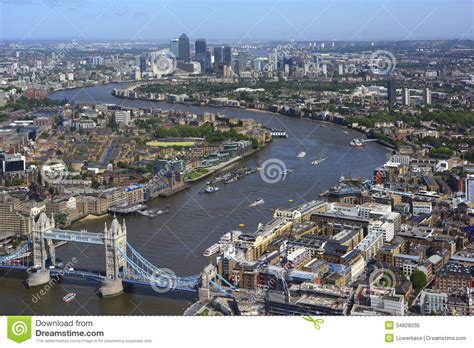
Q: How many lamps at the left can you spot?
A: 0